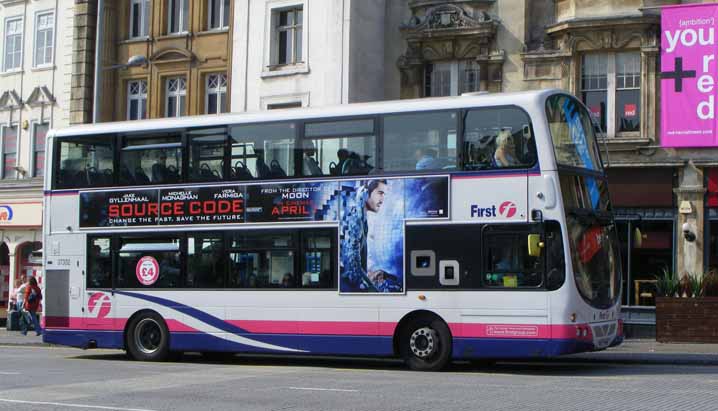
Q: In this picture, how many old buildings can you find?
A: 4